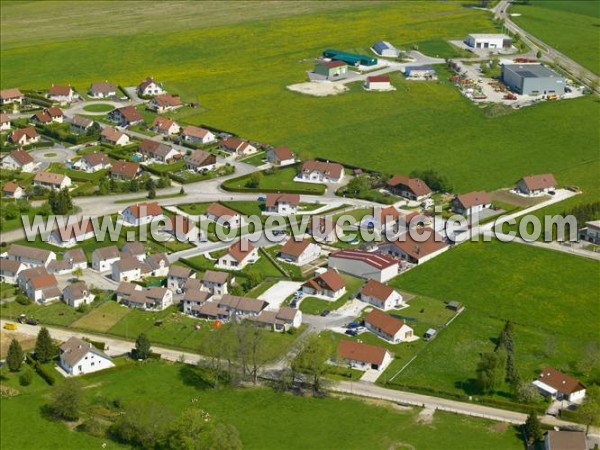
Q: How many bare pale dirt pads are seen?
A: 1